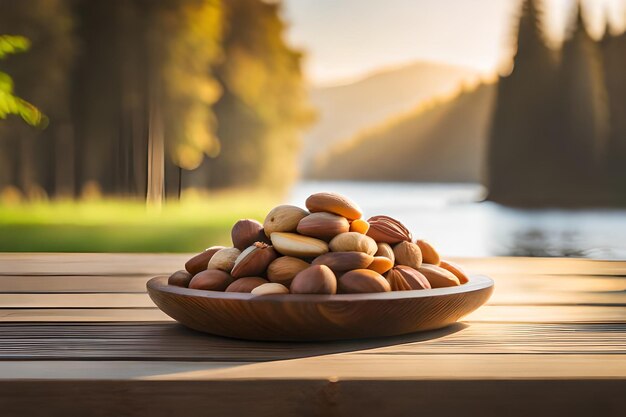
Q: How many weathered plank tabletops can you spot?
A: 1